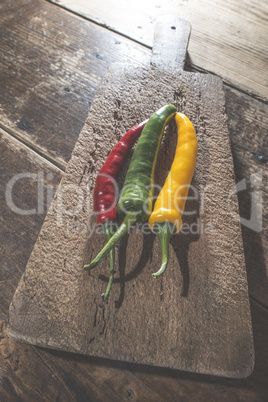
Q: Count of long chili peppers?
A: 3